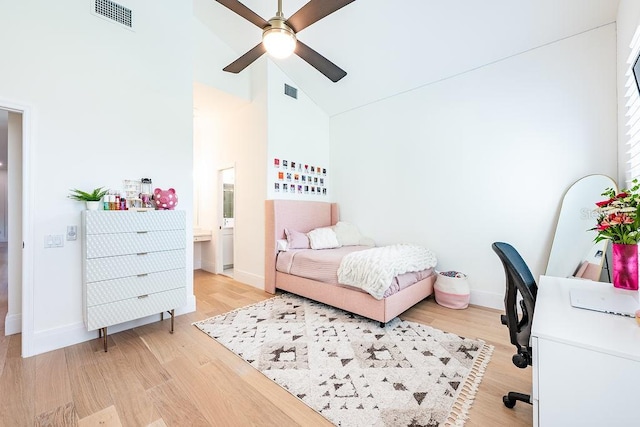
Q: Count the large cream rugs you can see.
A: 1